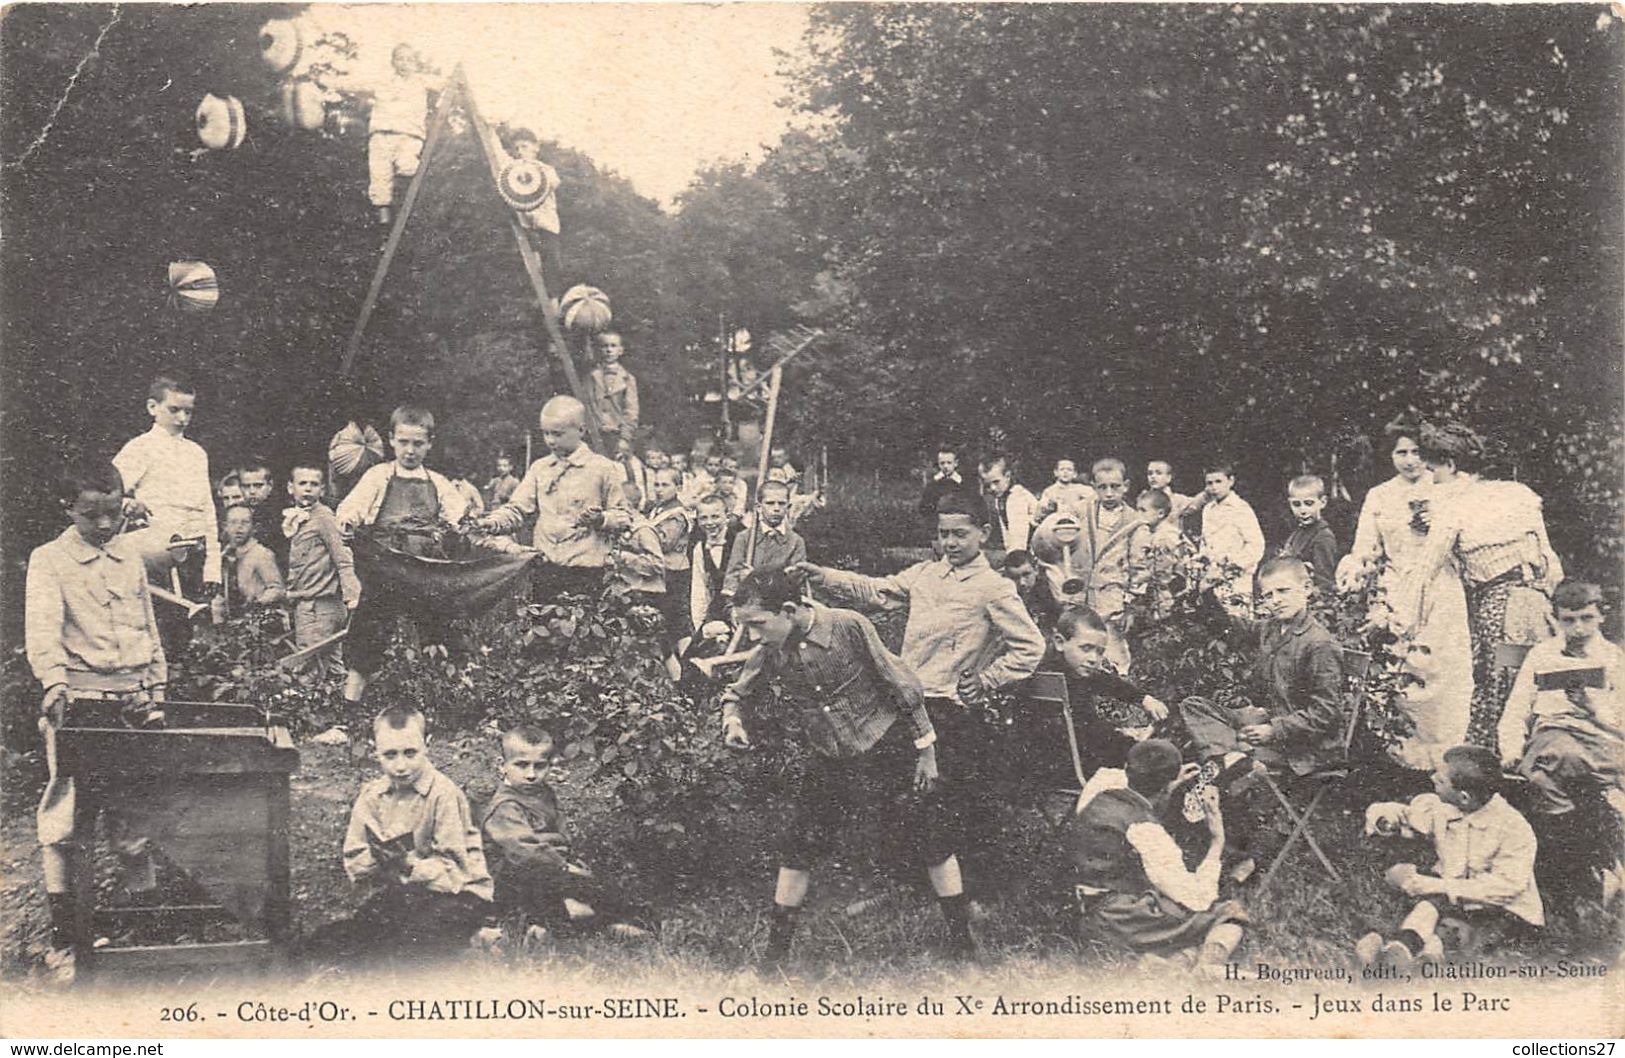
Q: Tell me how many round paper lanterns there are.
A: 7